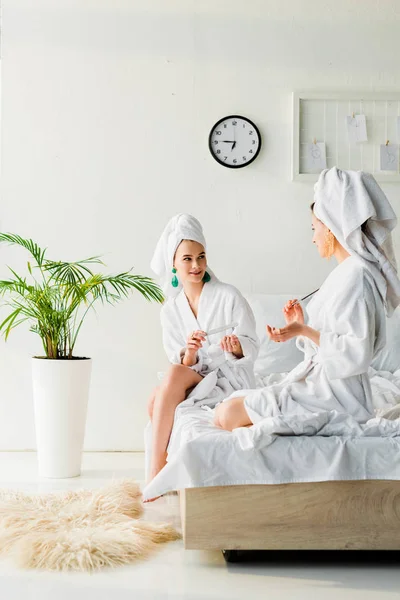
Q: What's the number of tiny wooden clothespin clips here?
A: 3